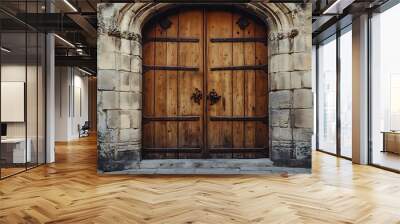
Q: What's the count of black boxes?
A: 2